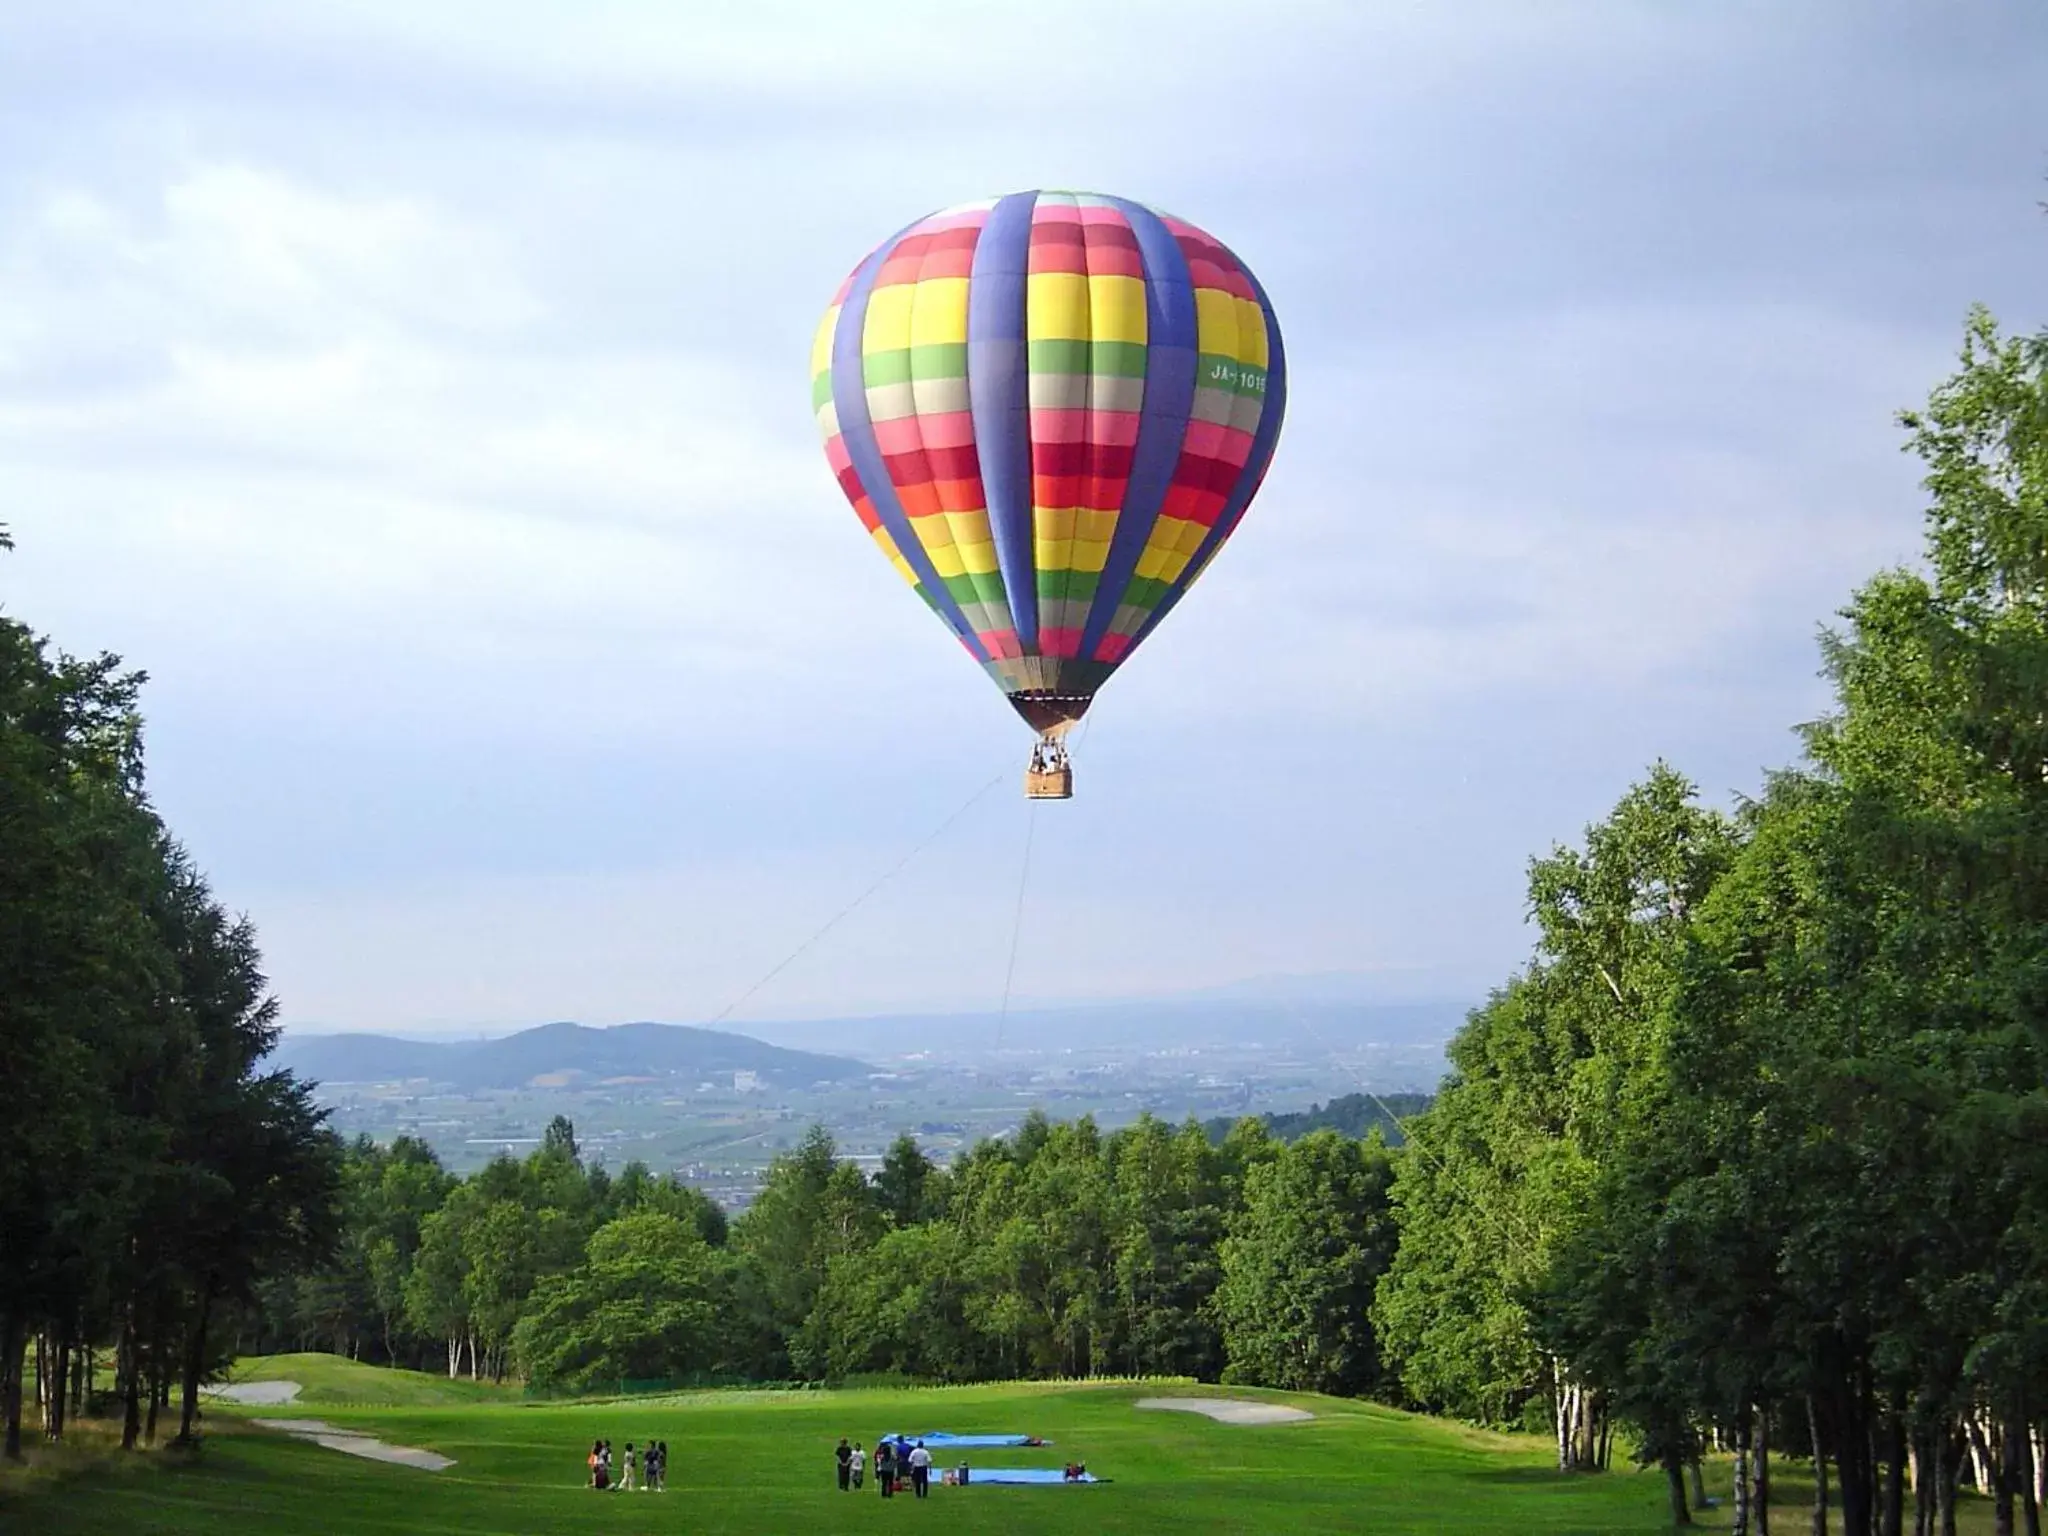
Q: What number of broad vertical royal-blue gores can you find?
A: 4